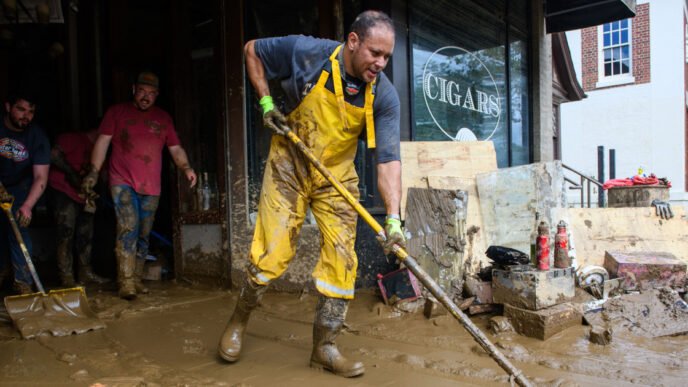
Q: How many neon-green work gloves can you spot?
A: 2